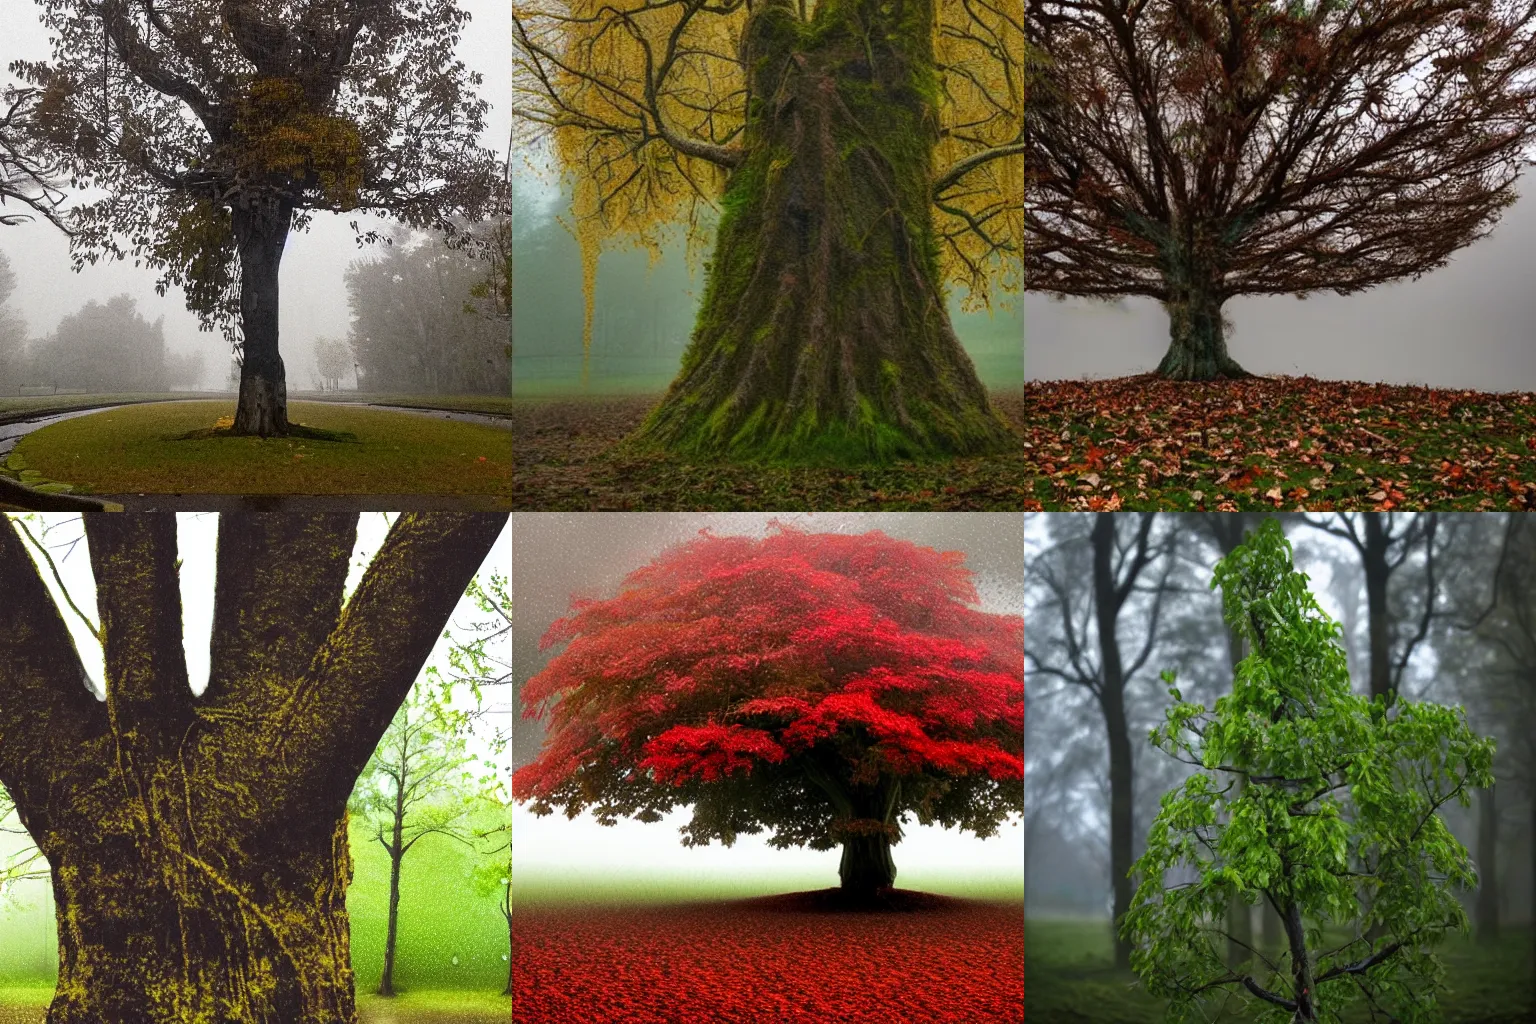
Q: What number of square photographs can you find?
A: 6